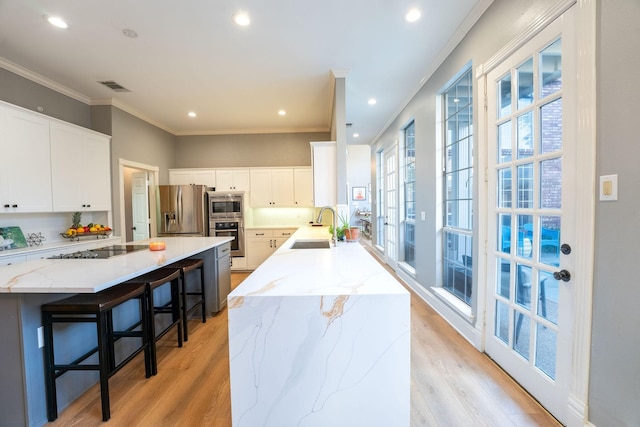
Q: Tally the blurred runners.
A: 0